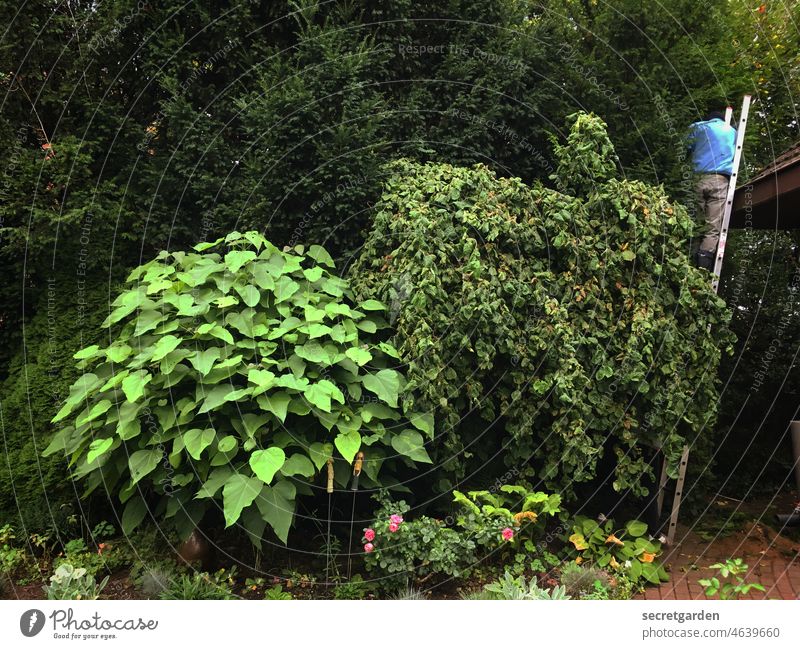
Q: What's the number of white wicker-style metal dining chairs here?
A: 0